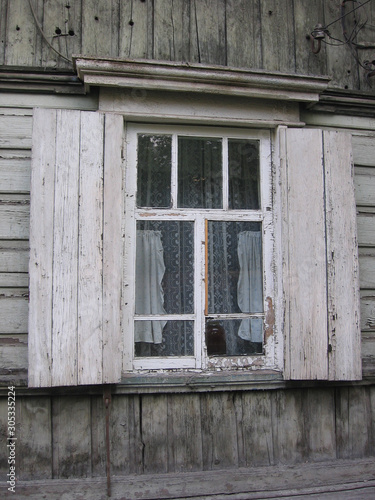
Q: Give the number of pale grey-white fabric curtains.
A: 2